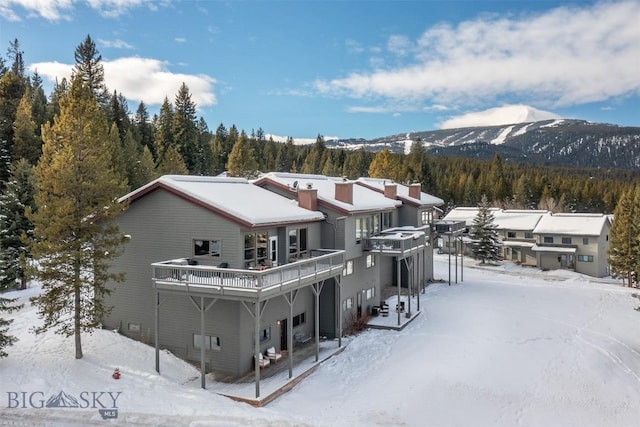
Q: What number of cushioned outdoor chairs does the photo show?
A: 2